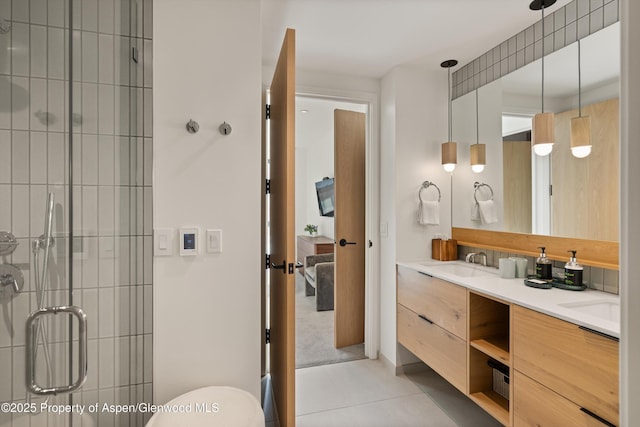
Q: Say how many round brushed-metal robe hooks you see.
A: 2